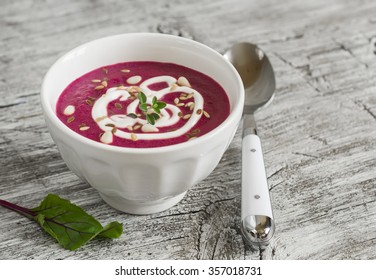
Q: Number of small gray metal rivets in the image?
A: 2